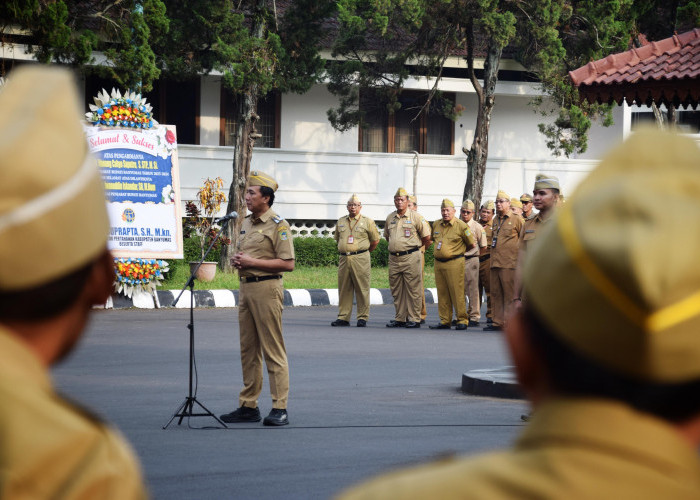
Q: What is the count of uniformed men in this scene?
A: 13